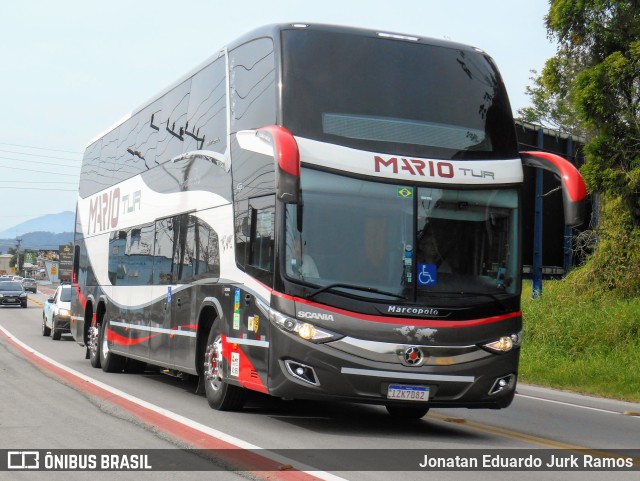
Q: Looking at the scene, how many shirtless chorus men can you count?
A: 0